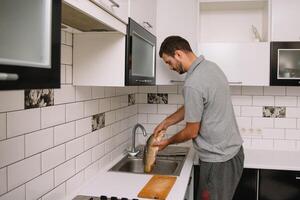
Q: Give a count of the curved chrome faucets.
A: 1